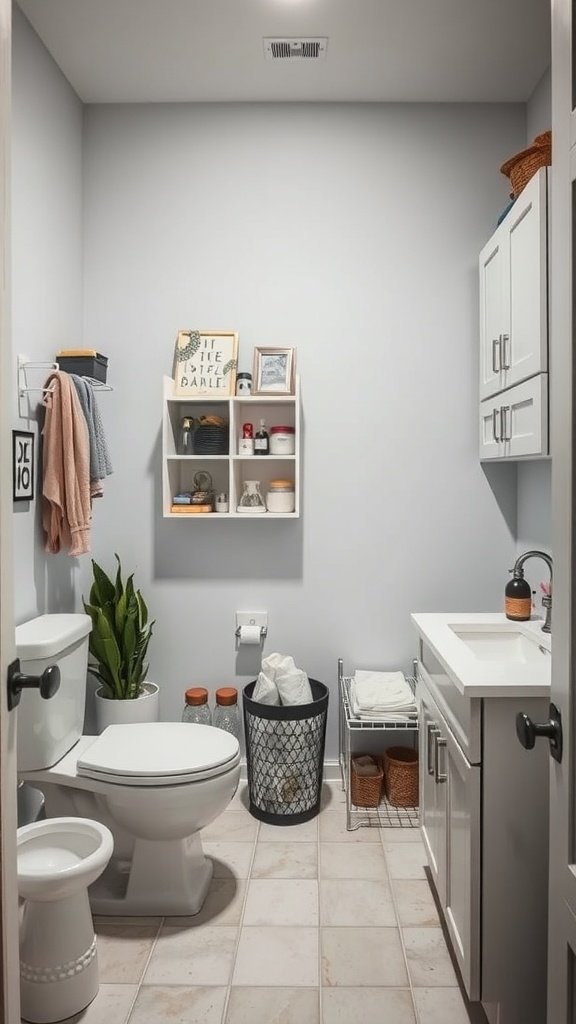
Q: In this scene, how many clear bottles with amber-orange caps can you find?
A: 2